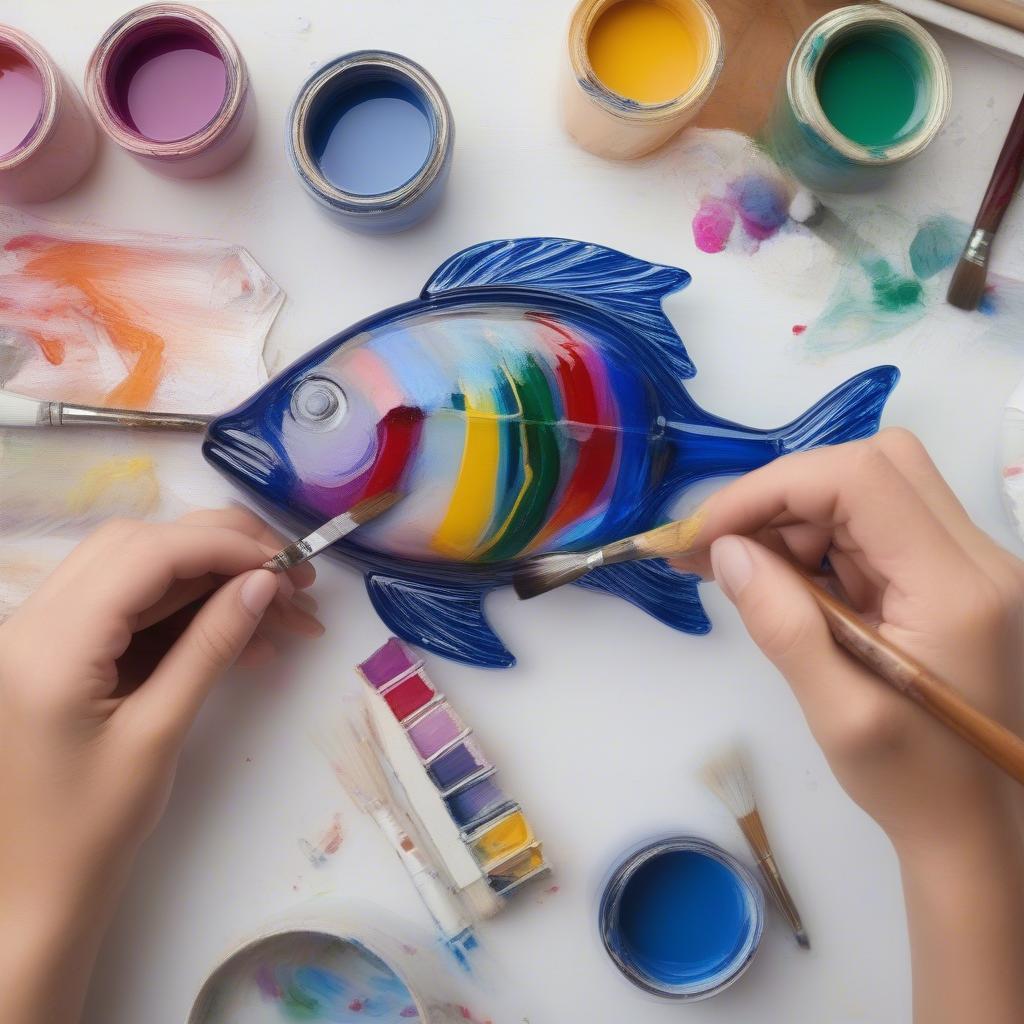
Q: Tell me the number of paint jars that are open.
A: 6